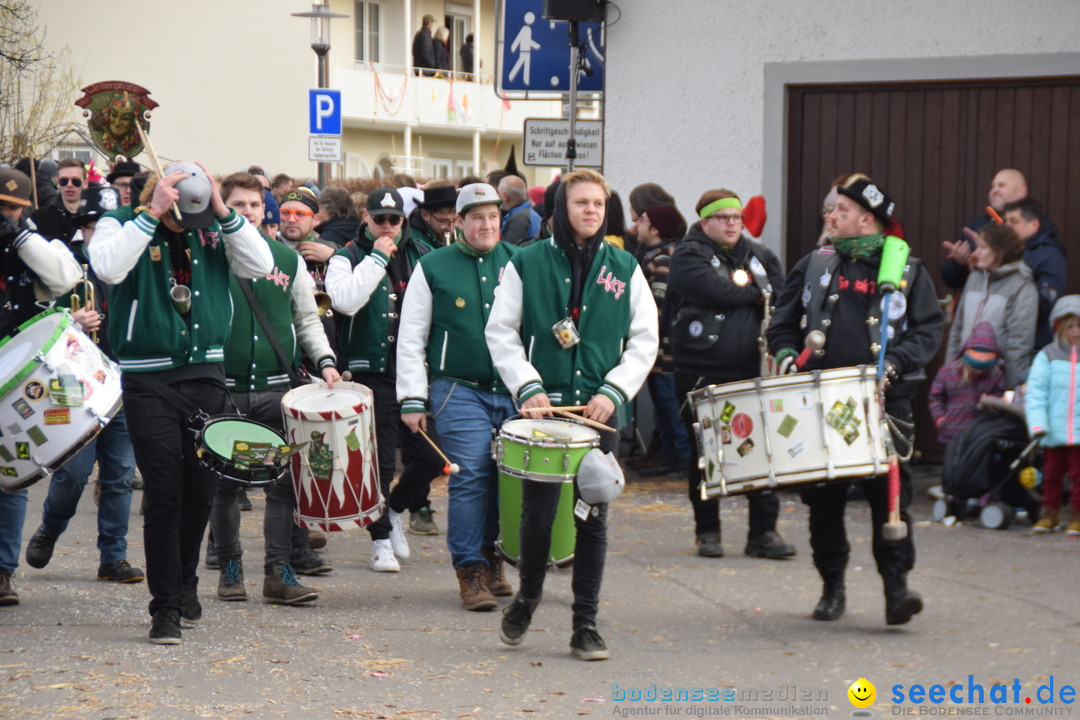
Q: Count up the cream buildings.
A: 1